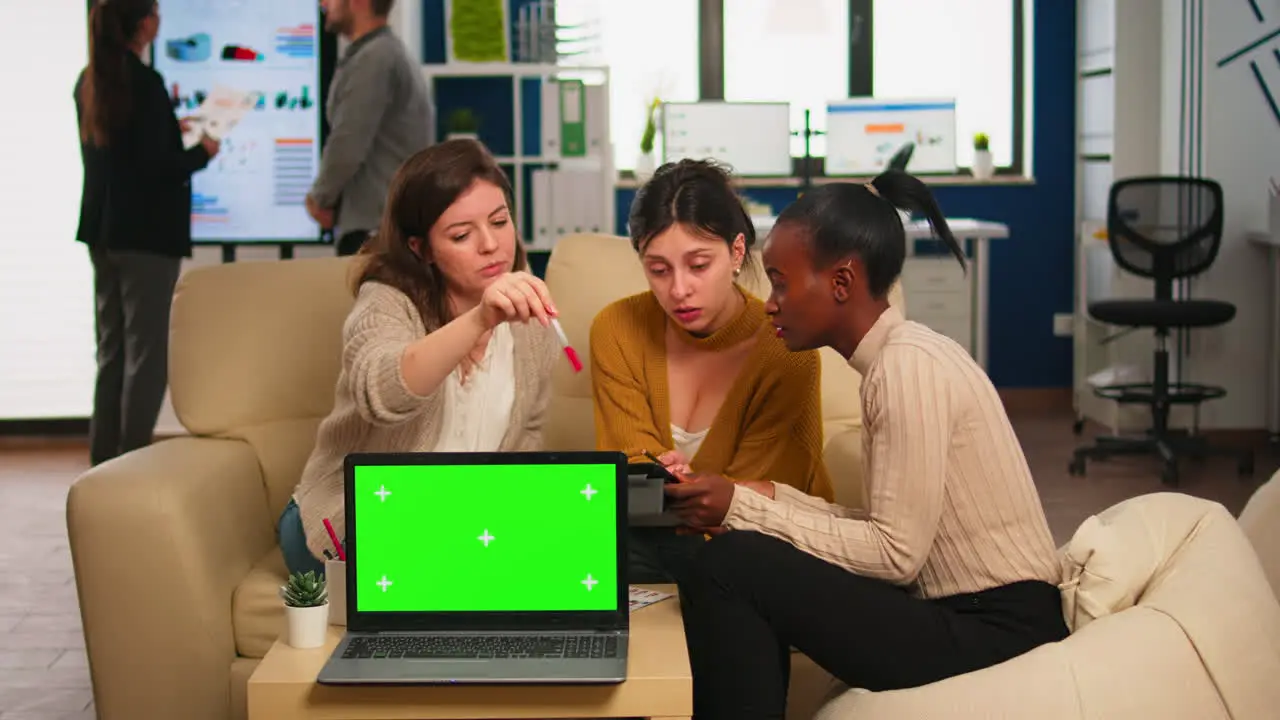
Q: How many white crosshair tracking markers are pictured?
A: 5